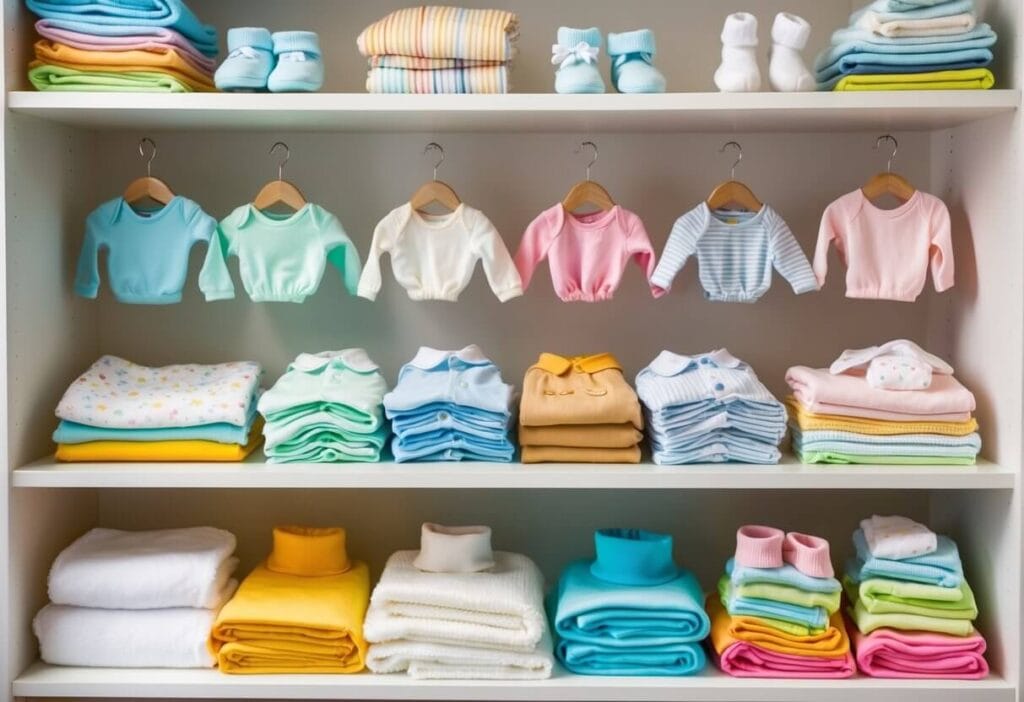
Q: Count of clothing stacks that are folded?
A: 15